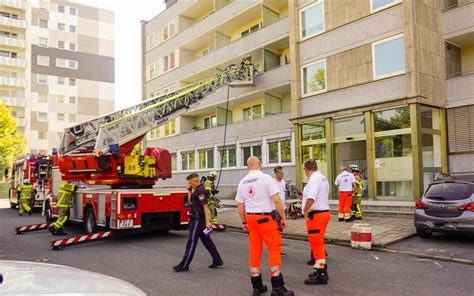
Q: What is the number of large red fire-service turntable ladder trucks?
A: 1